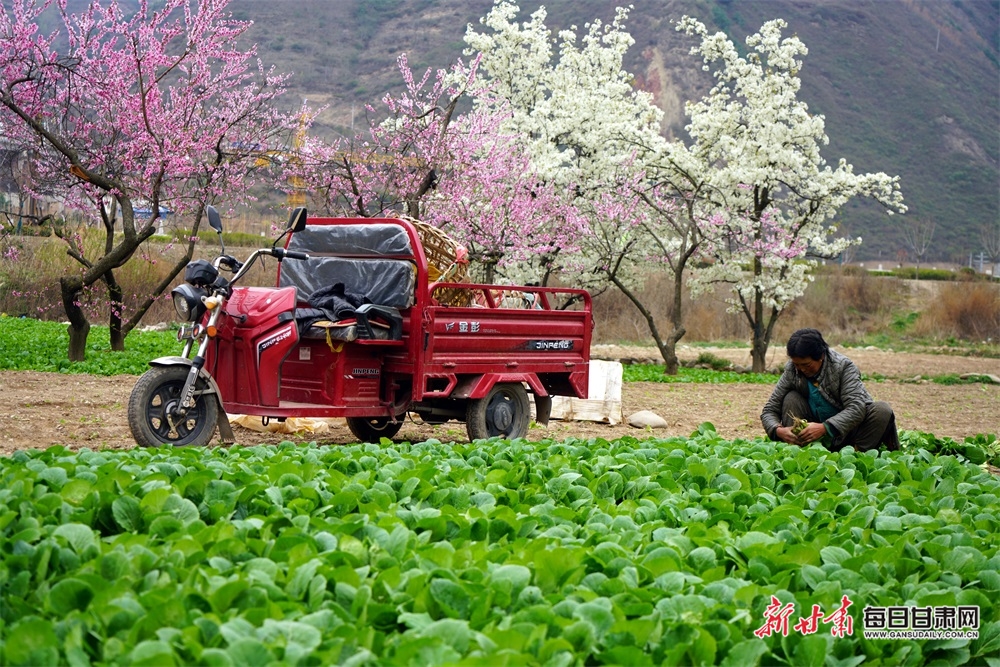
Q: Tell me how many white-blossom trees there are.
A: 2